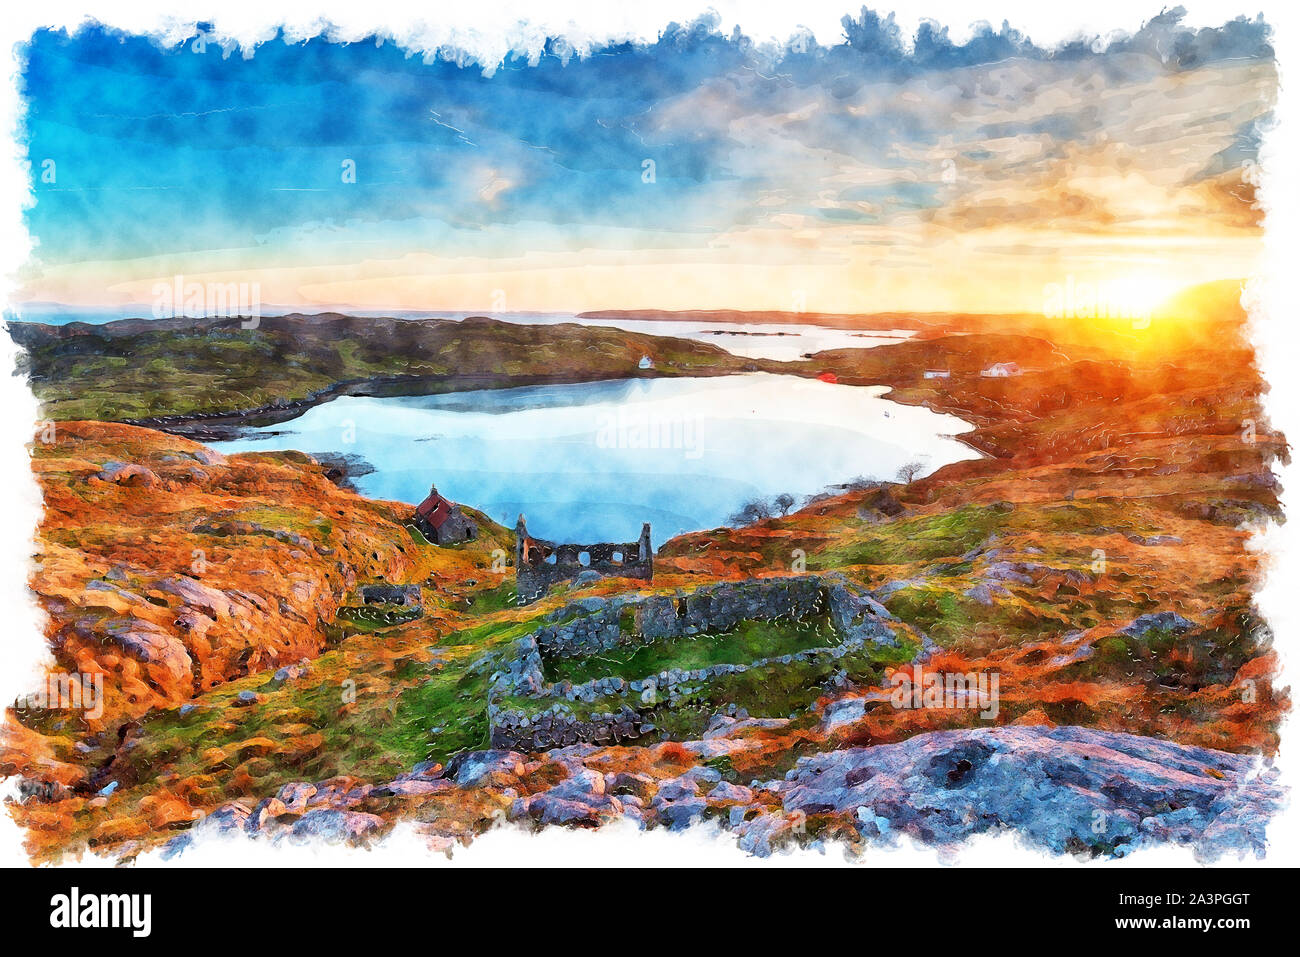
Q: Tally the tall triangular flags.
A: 0